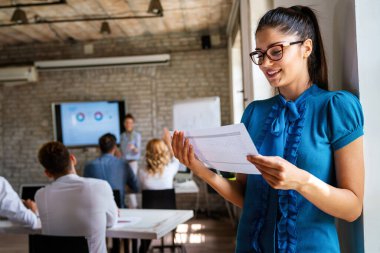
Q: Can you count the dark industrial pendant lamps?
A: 3